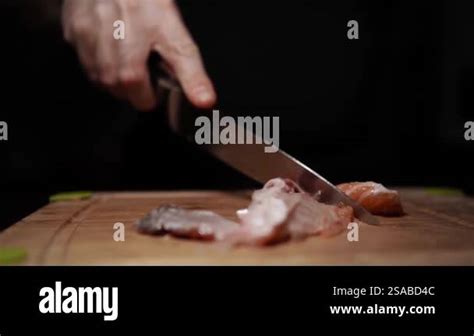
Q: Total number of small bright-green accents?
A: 3